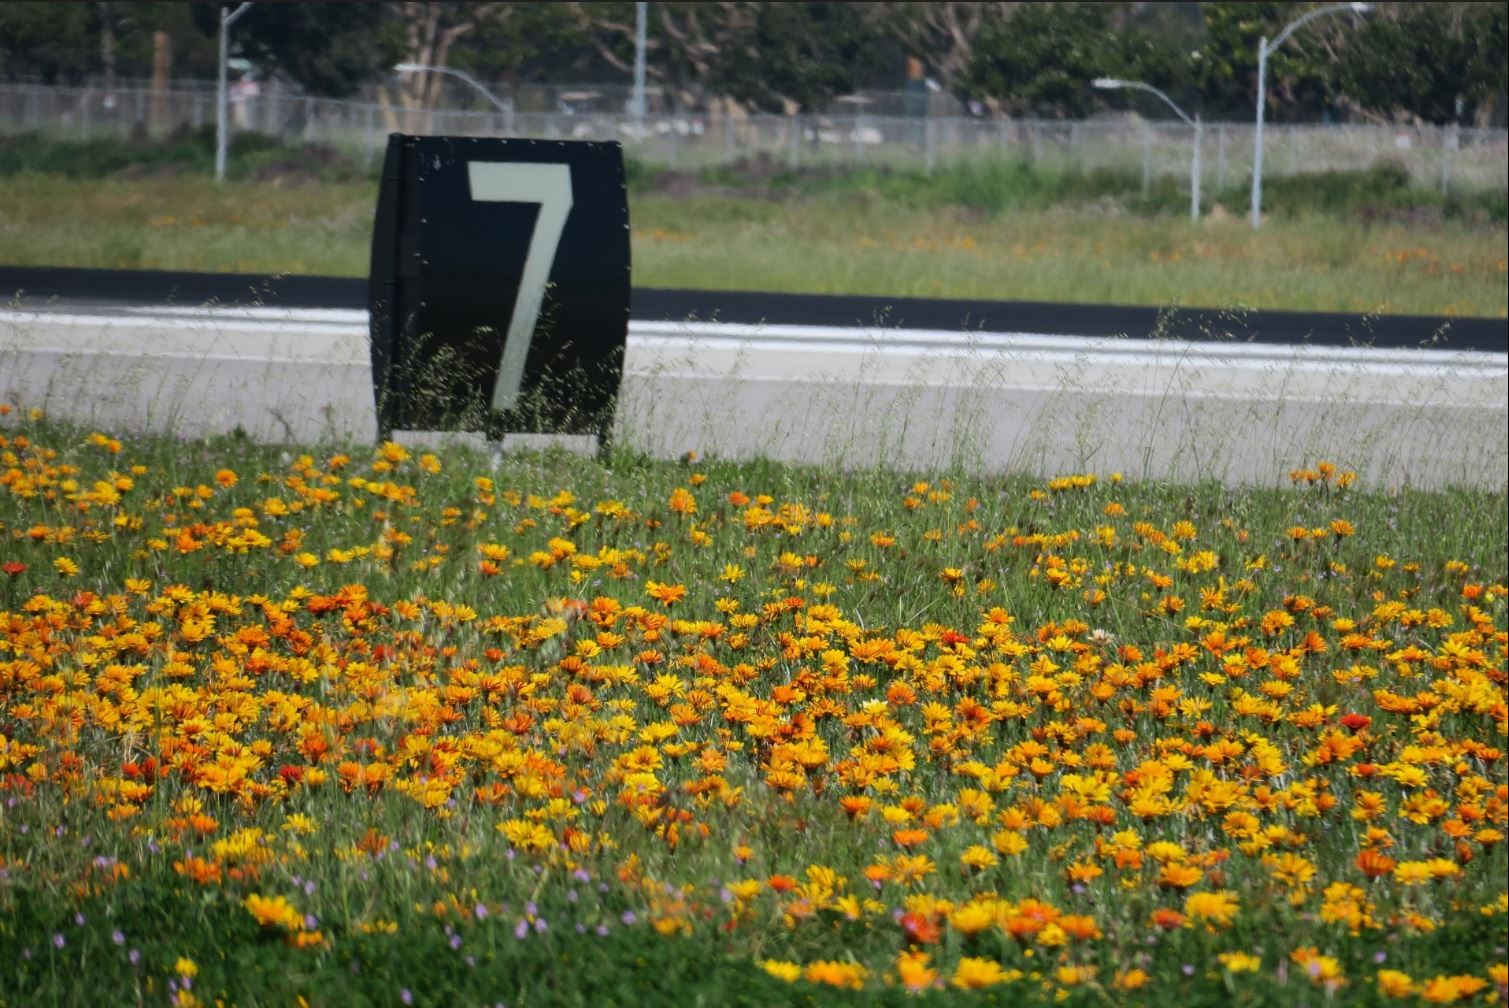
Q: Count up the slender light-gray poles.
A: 5